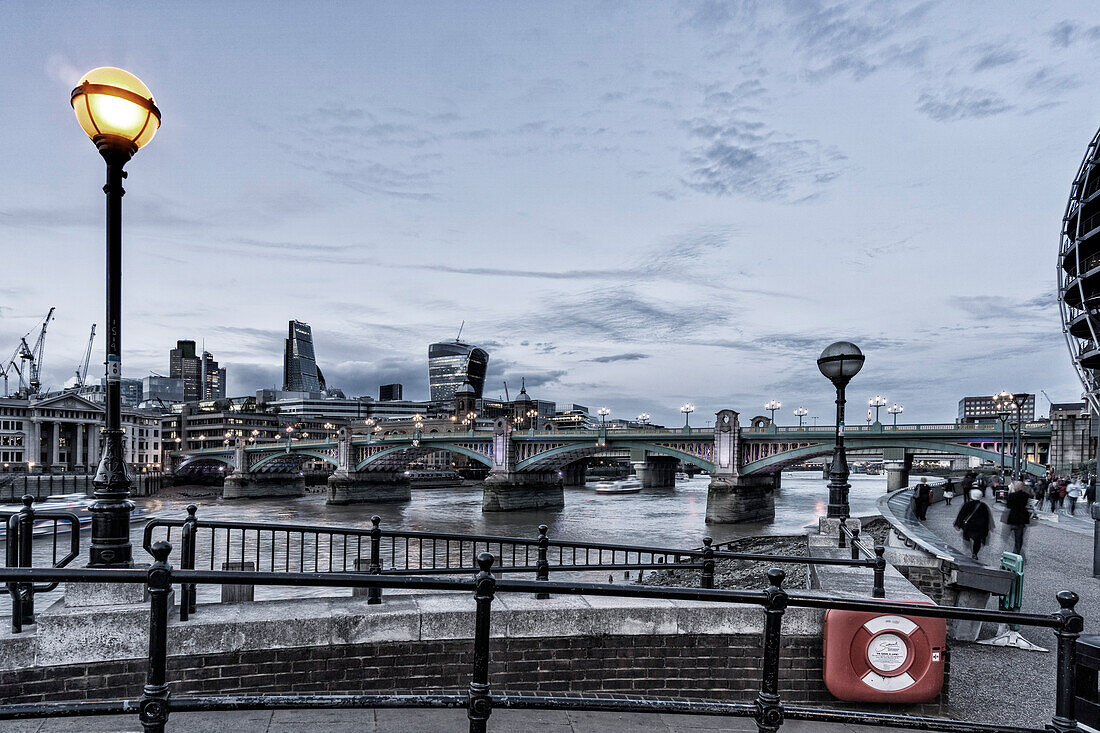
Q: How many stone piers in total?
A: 4